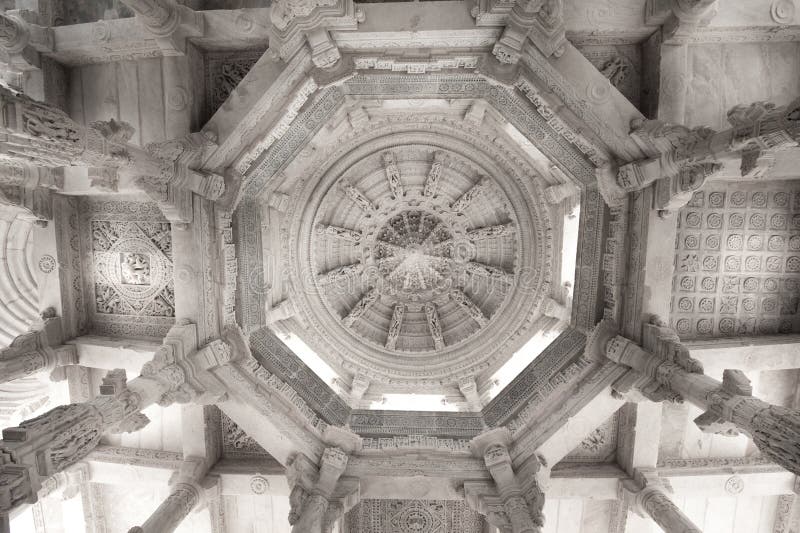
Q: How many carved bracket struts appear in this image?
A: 12